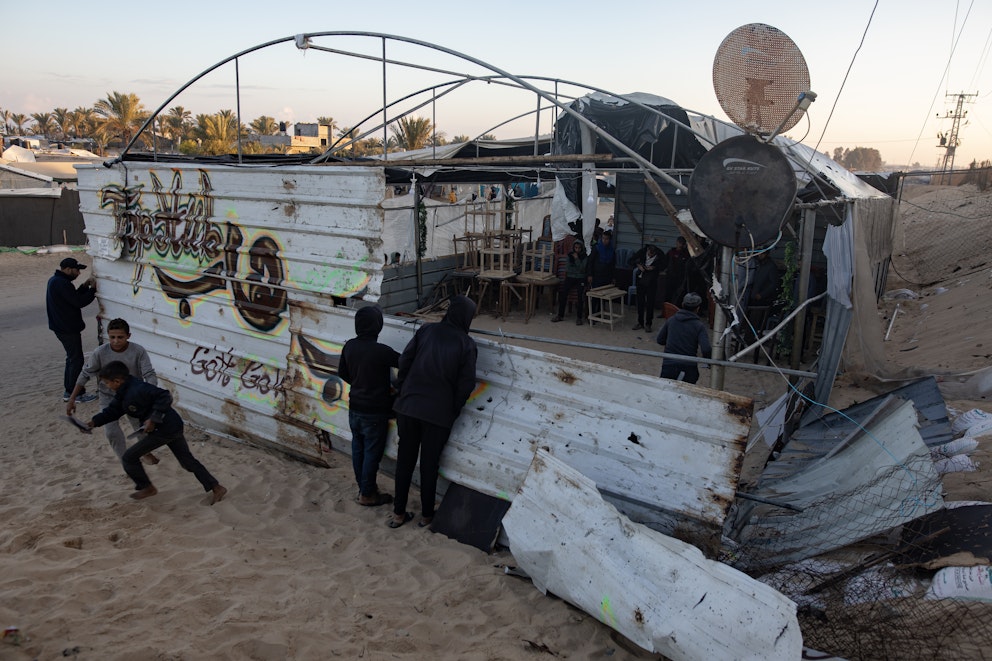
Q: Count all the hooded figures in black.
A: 2